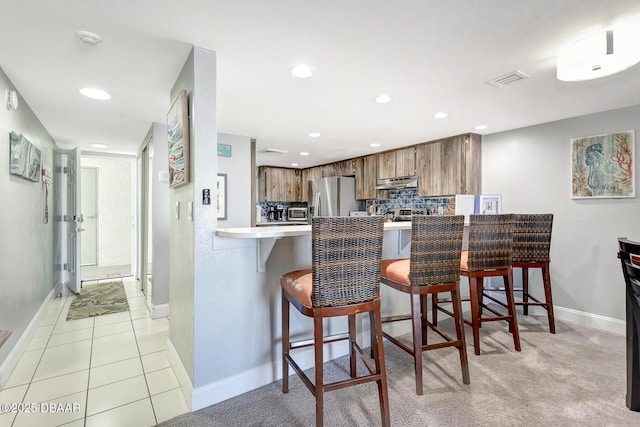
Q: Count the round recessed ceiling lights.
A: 10